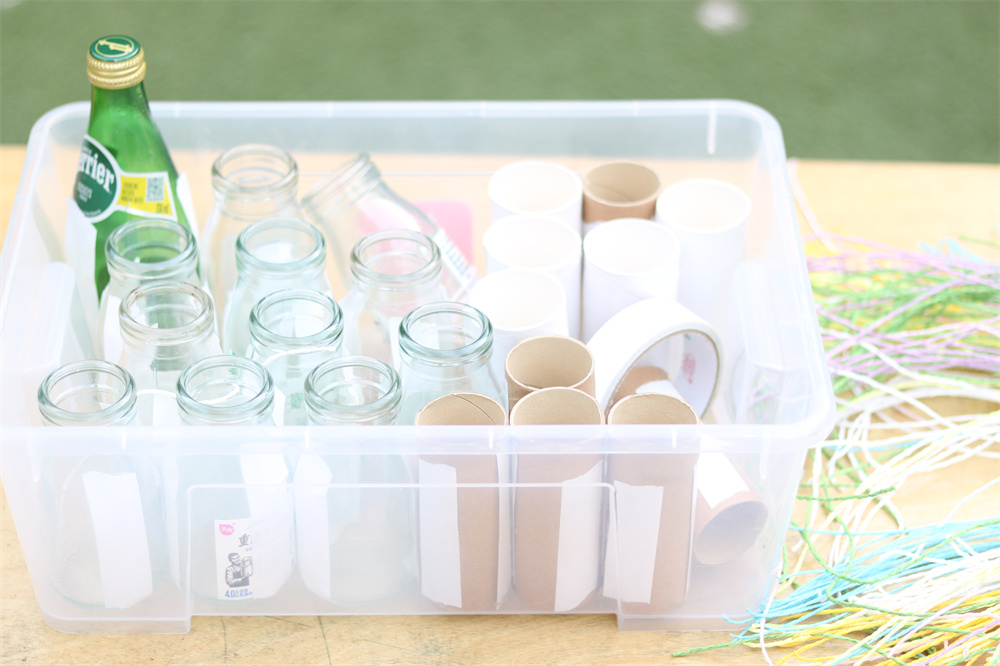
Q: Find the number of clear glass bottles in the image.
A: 11